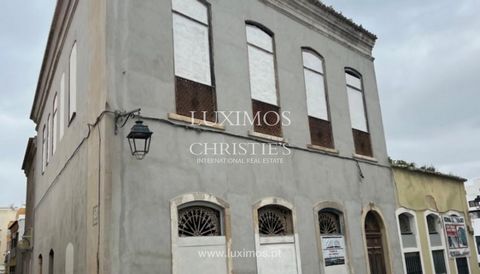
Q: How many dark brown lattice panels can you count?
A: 4